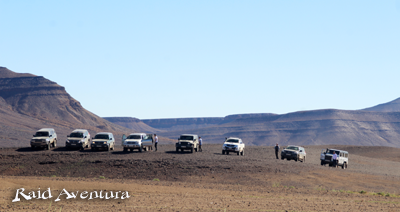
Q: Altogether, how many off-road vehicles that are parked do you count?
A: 8